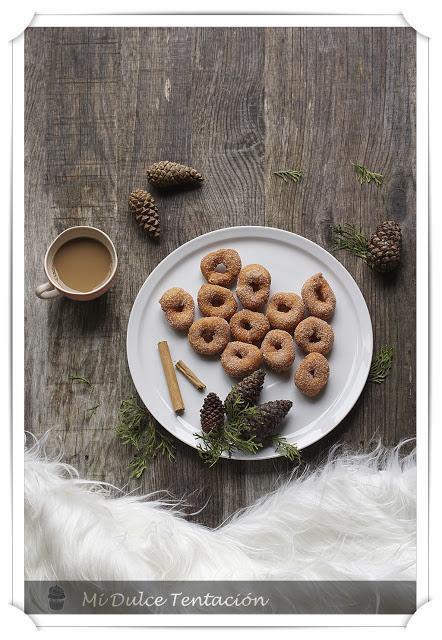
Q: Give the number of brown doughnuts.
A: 12